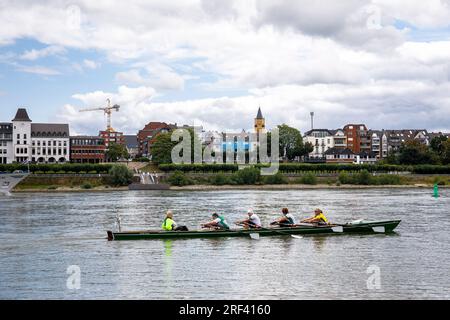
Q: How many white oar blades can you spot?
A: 4